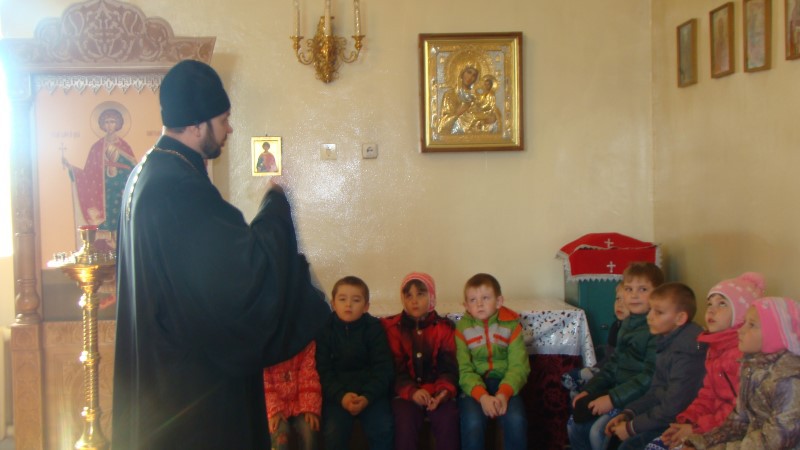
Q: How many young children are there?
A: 9